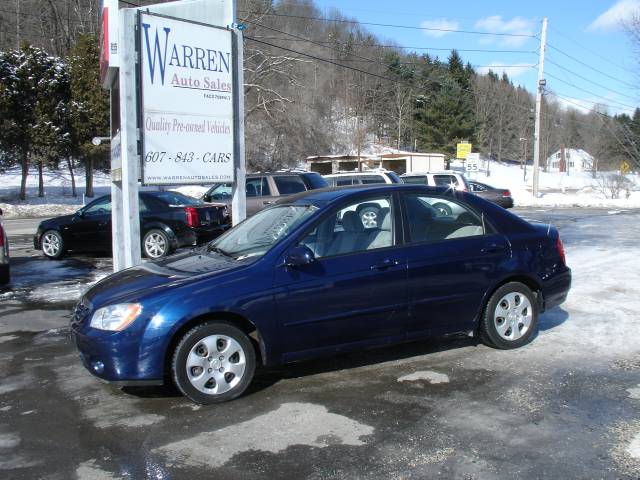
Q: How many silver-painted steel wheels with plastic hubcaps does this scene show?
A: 2